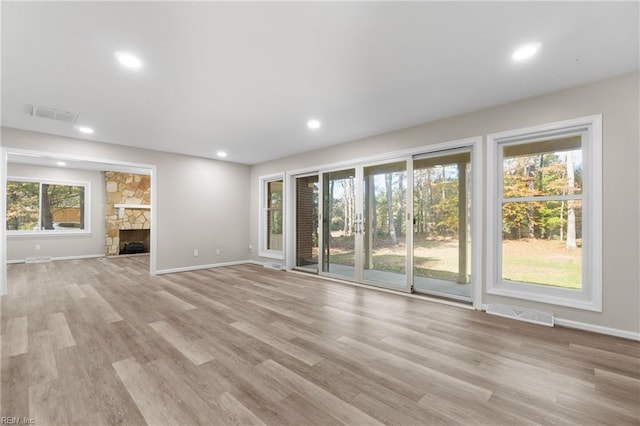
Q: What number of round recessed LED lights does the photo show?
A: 6